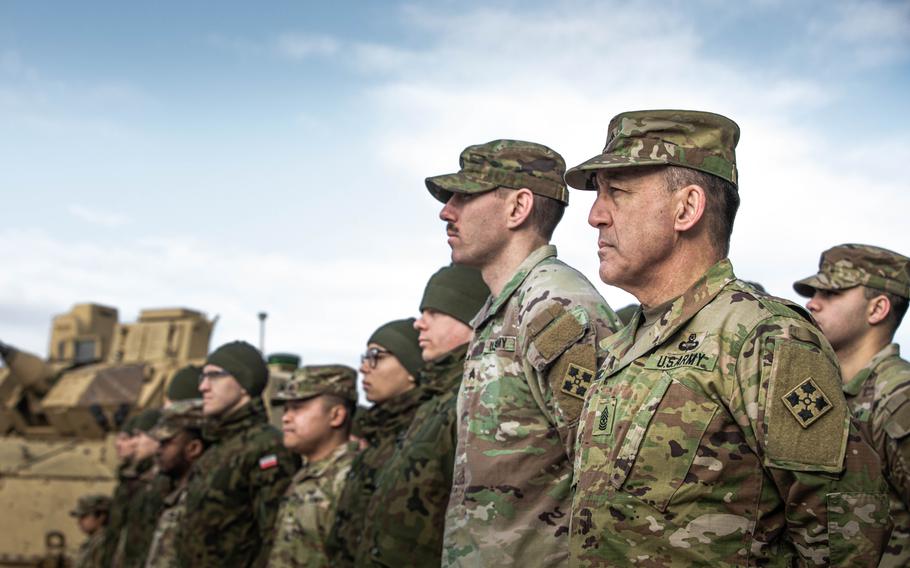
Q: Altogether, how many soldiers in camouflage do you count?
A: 12